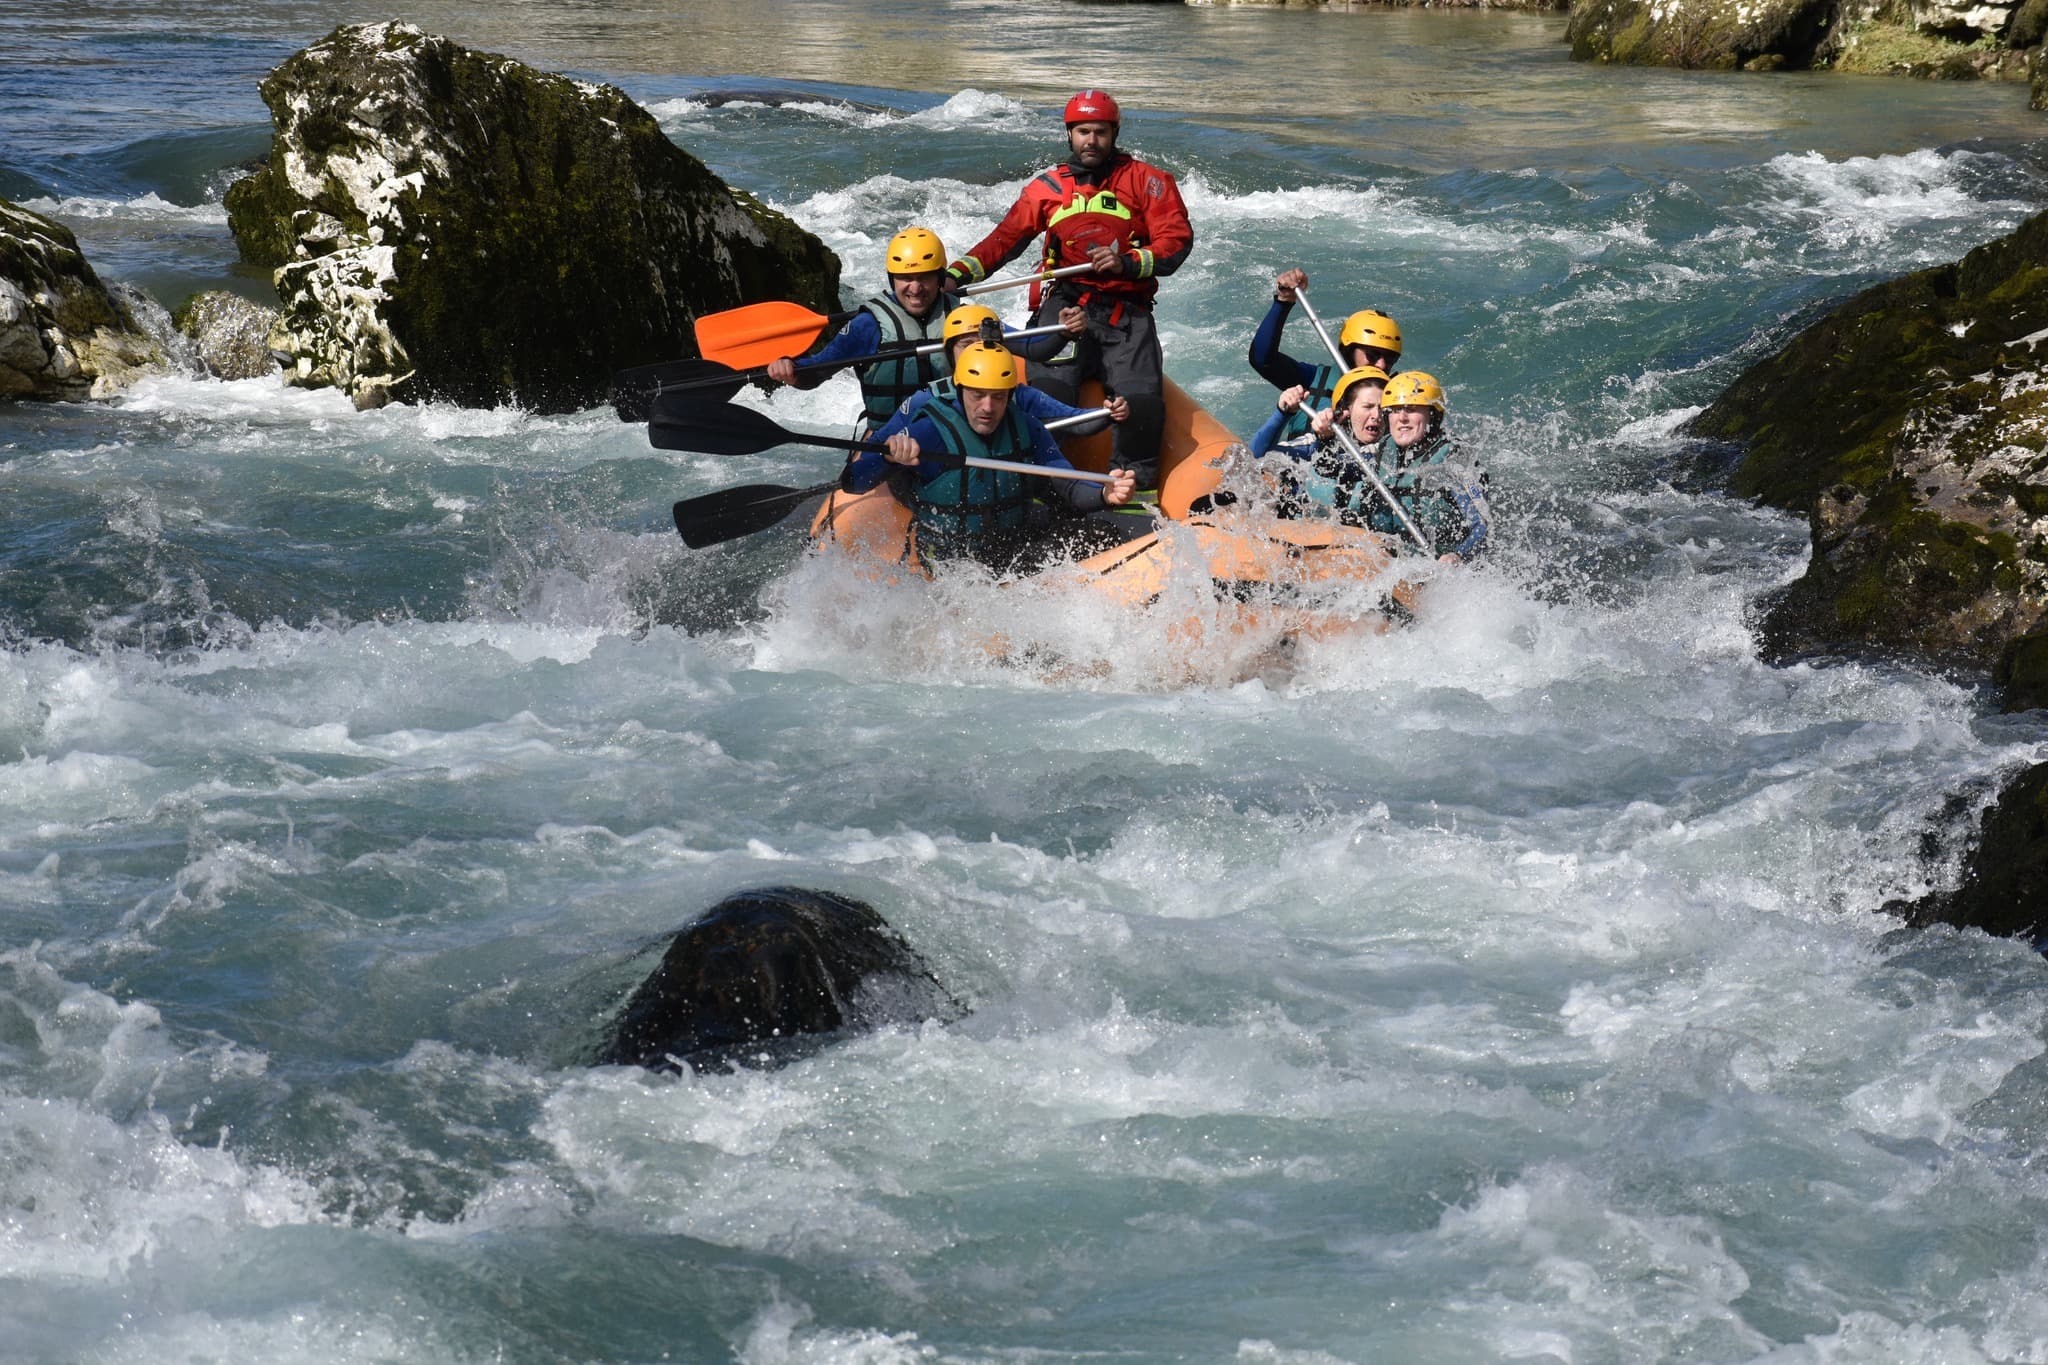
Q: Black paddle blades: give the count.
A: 3